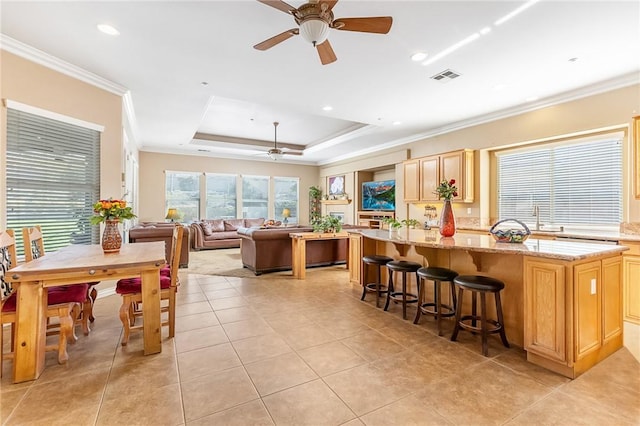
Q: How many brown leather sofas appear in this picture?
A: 3